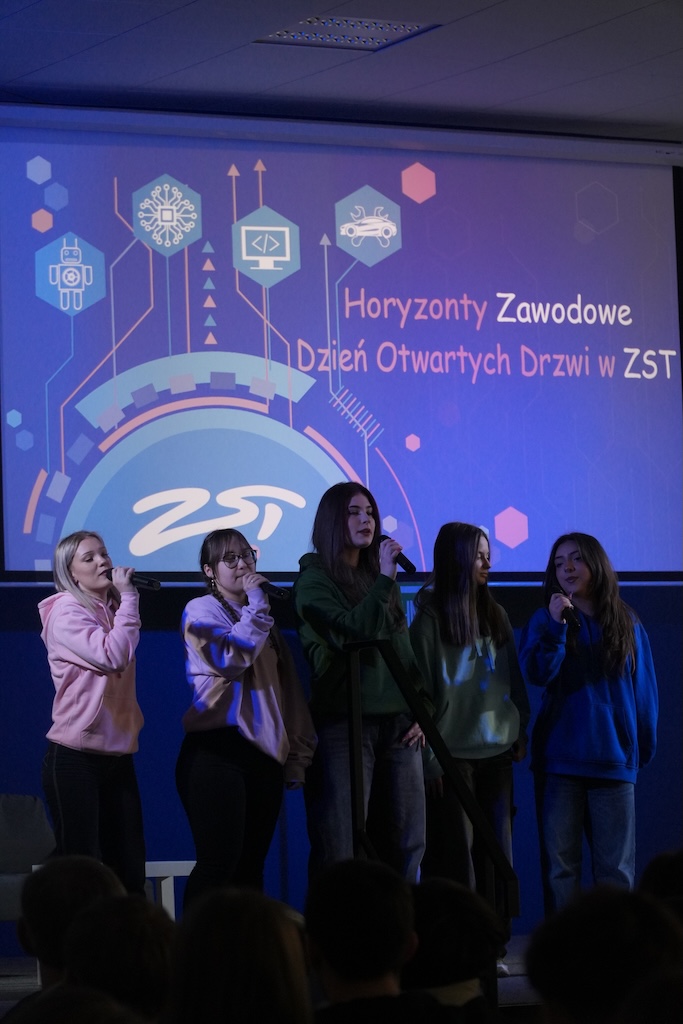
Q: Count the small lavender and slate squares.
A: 9